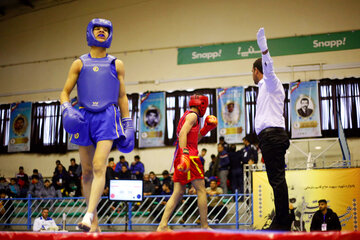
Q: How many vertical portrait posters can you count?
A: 4